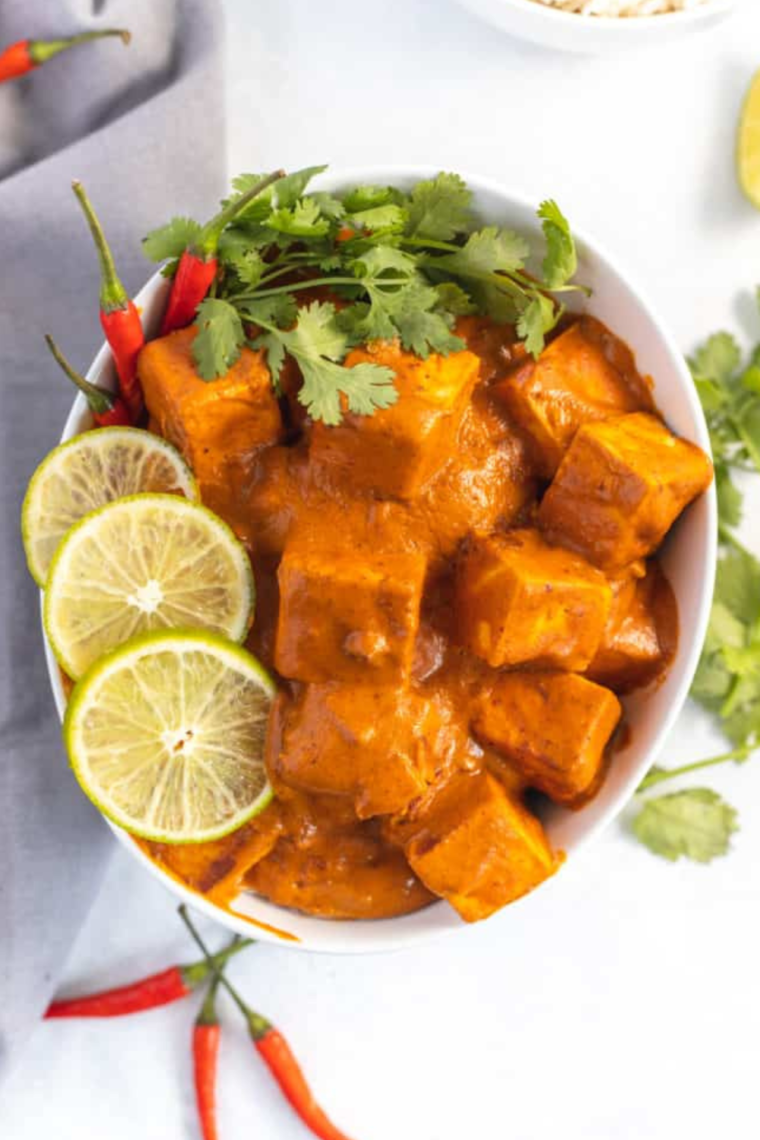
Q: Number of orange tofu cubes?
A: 11